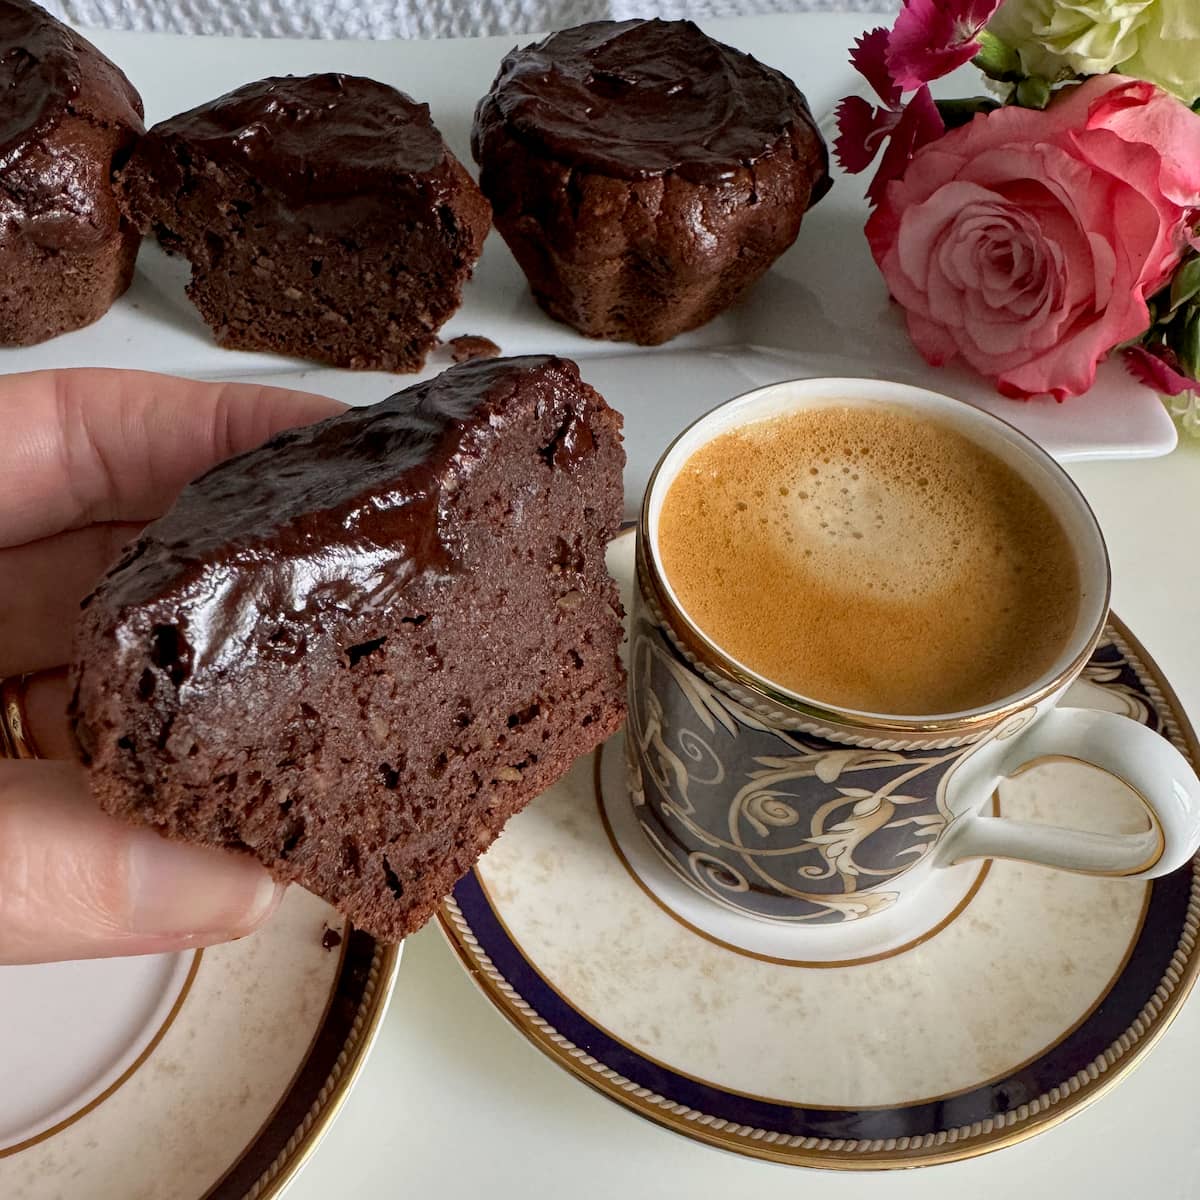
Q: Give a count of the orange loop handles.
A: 0